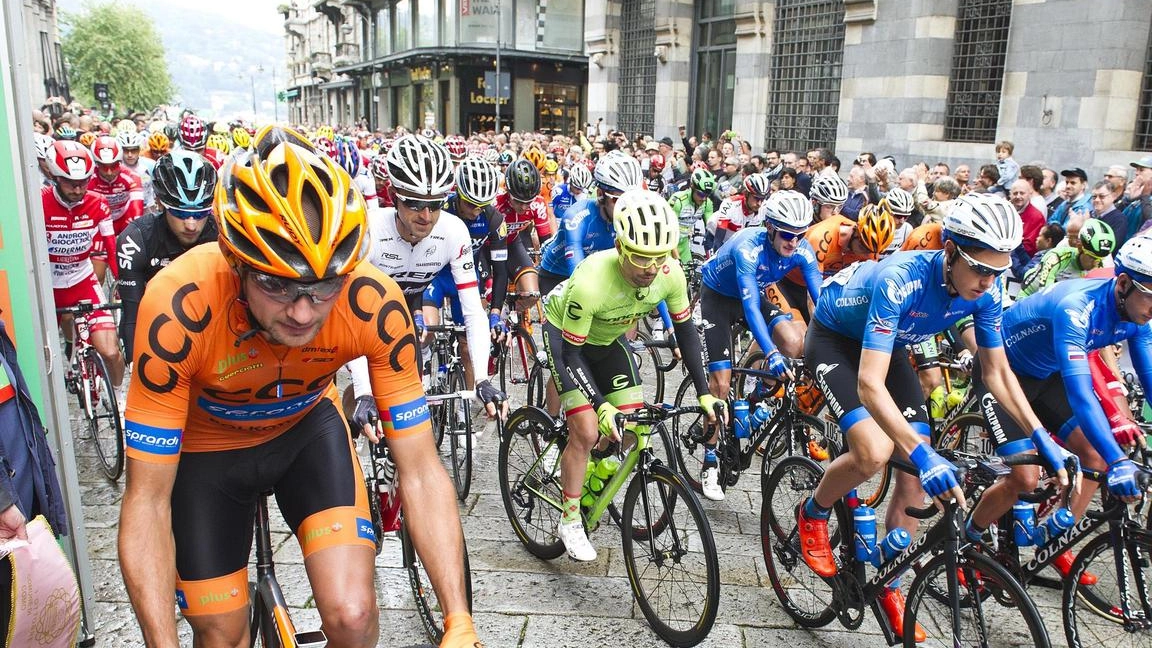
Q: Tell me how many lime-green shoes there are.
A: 0